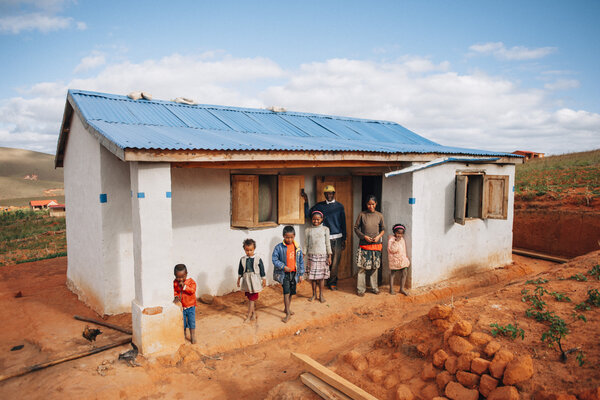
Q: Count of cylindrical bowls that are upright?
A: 0